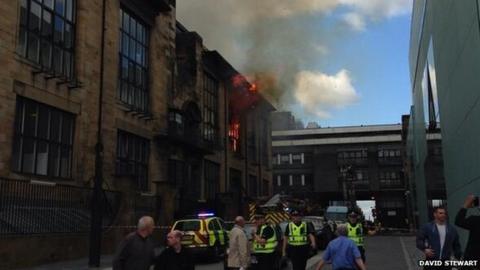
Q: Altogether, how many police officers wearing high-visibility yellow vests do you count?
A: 3